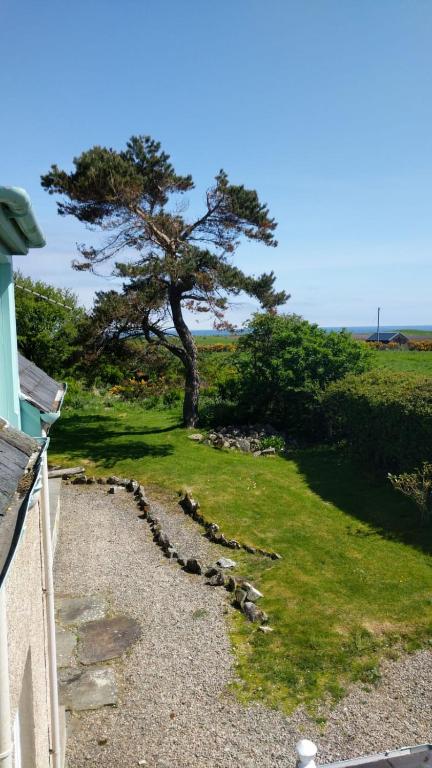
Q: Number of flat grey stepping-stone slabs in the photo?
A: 4